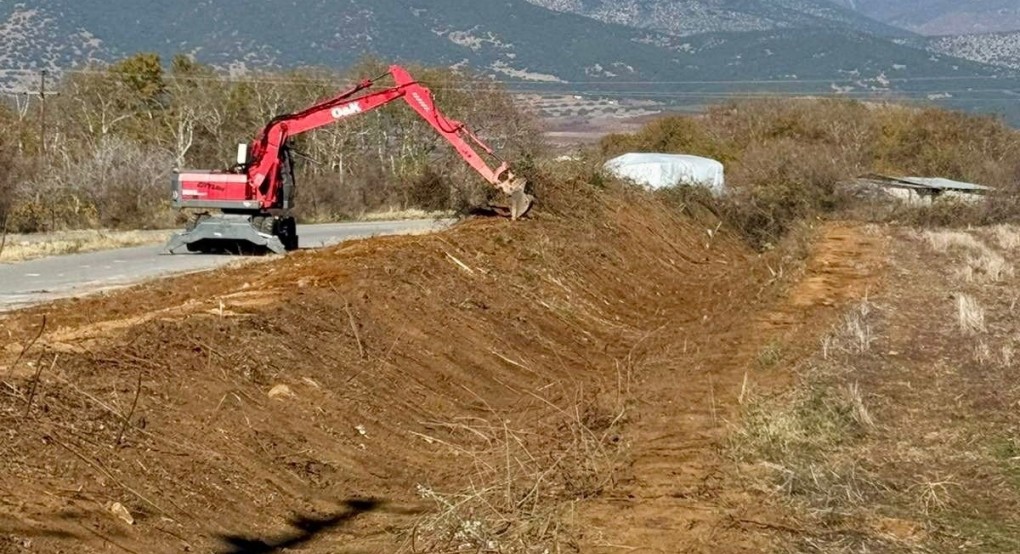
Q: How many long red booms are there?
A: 1